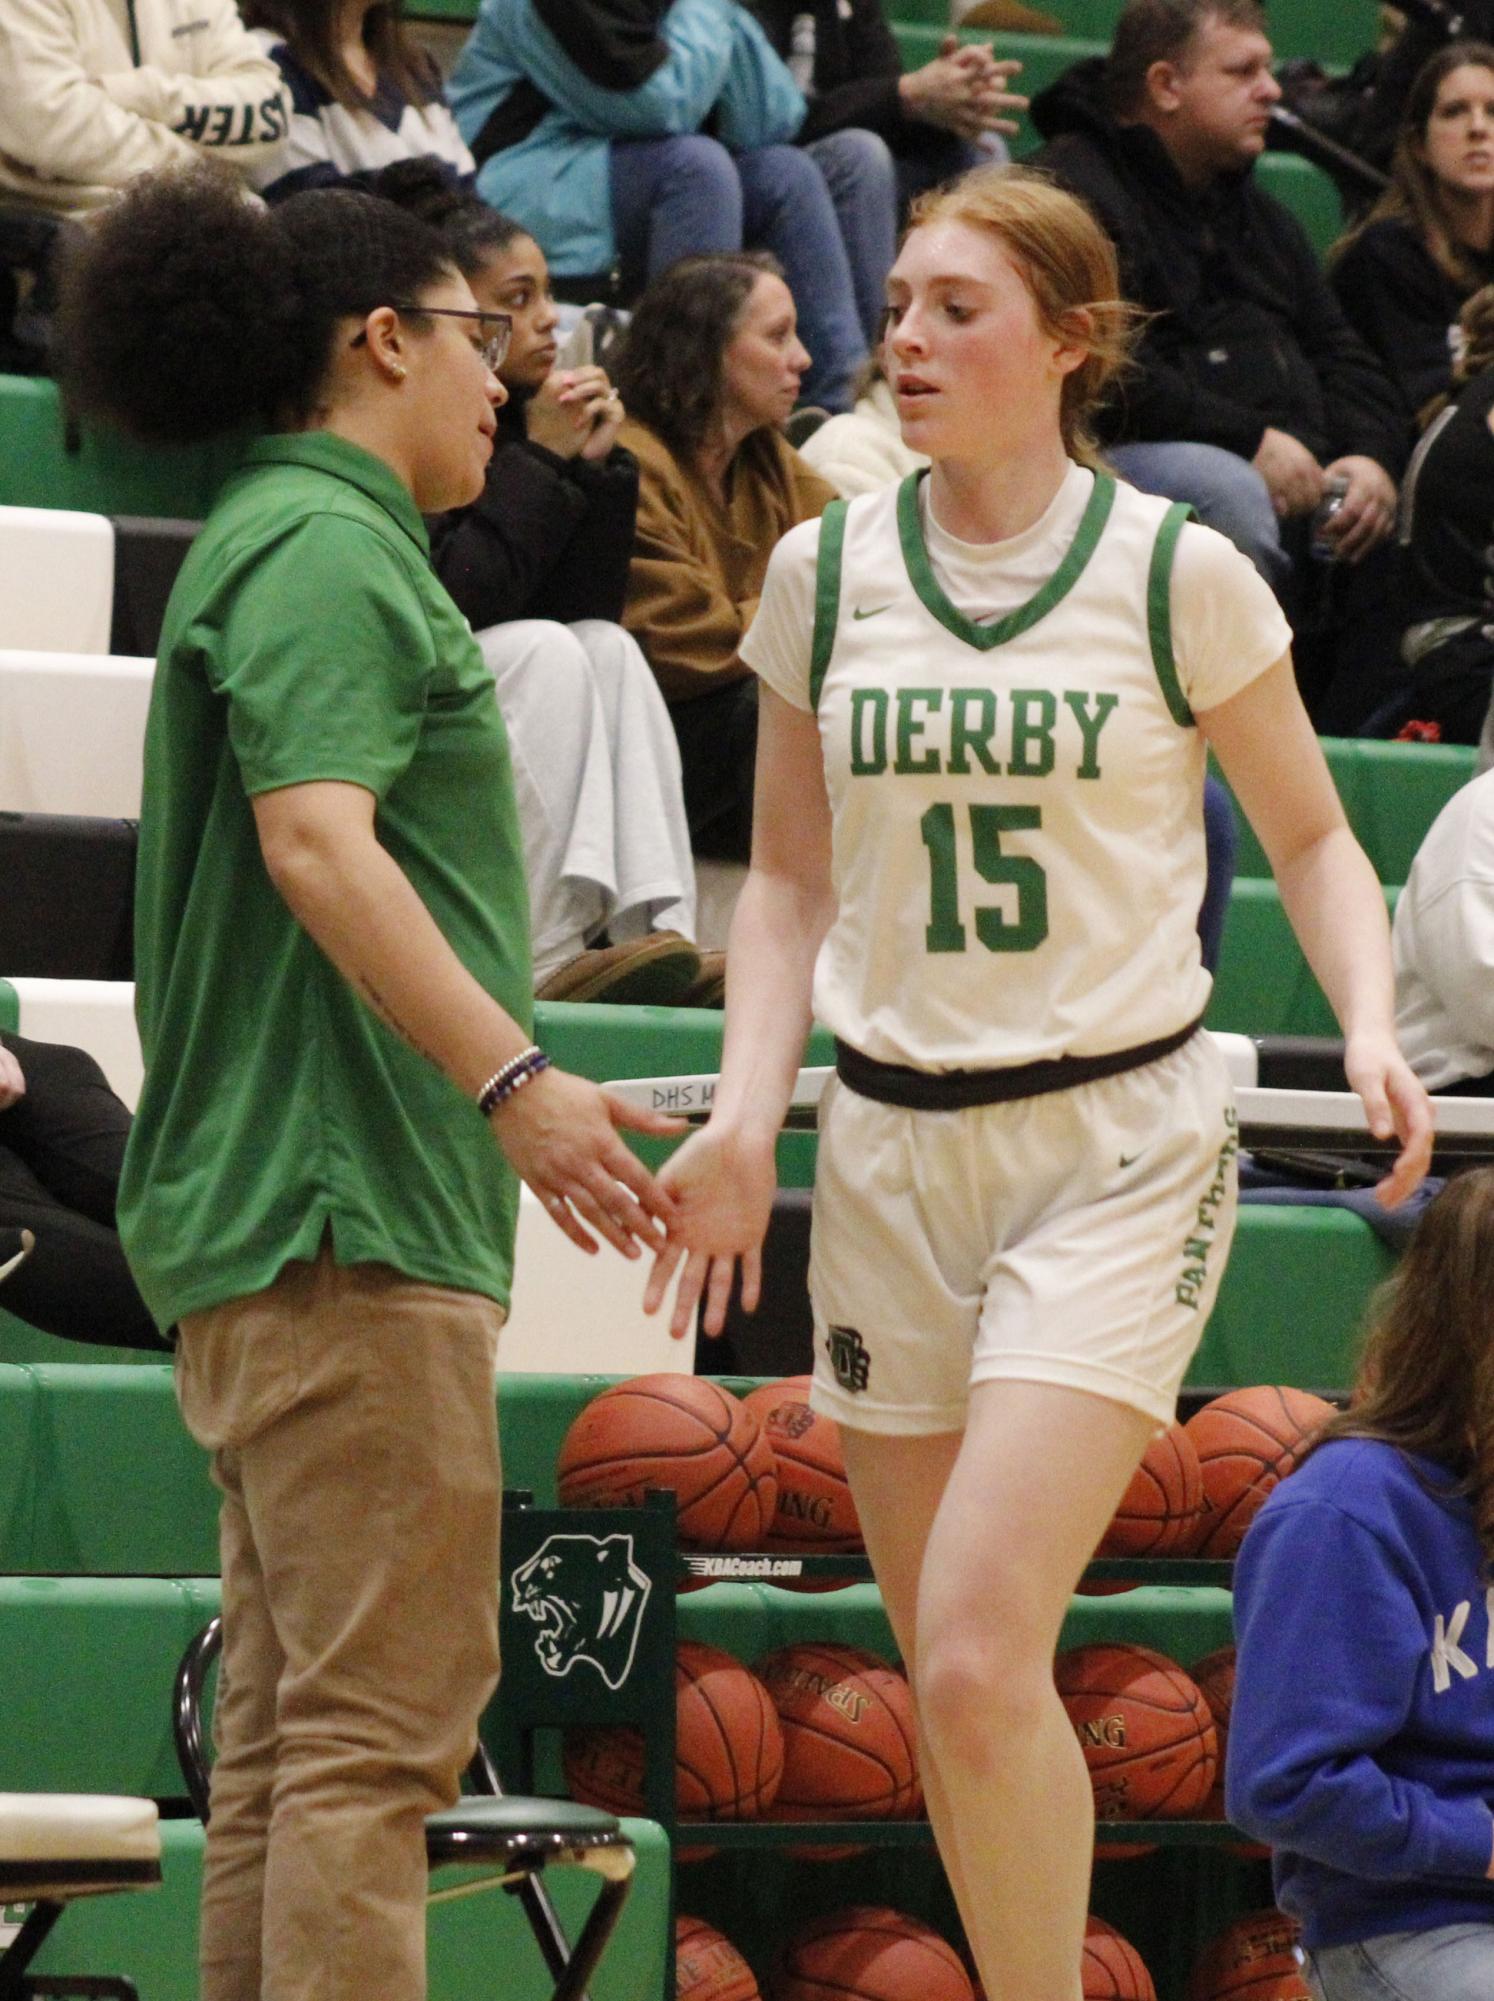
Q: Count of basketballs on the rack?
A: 12